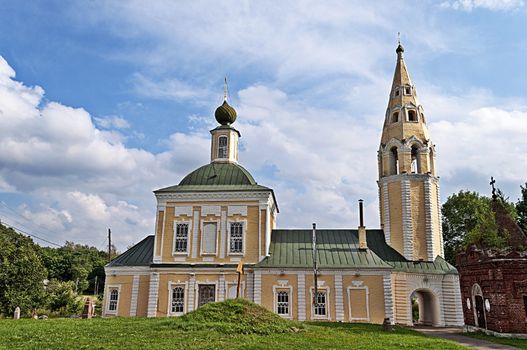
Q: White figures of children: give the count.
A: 0